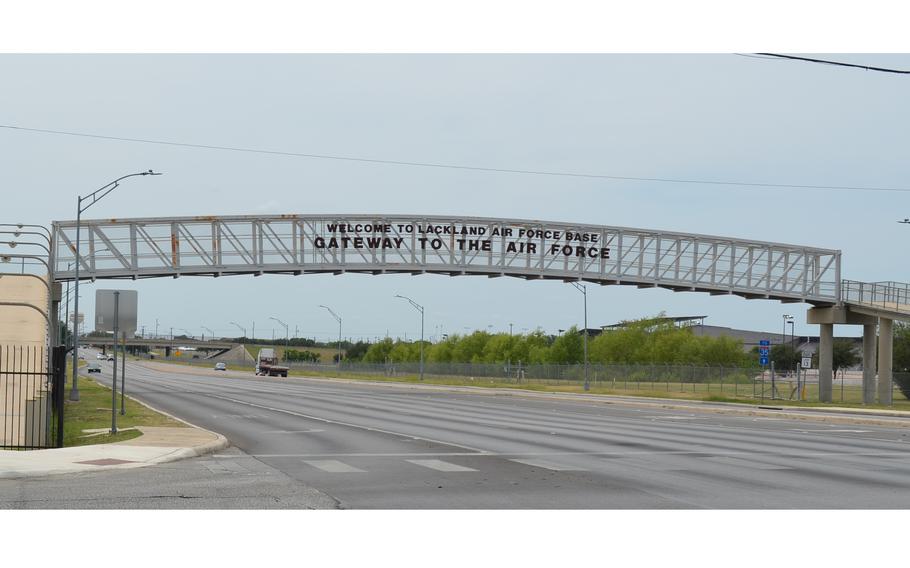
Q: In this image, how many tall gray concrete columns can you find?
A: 3